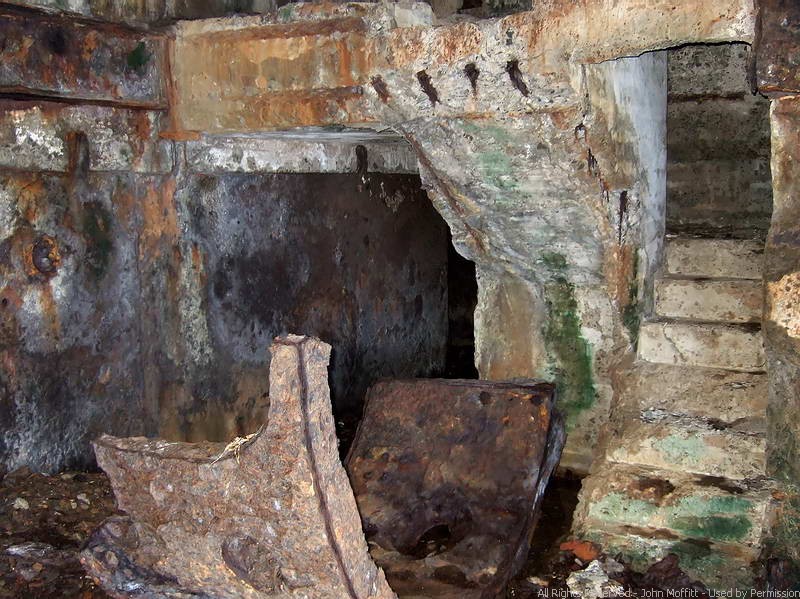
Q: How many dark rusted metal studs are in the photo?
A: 4